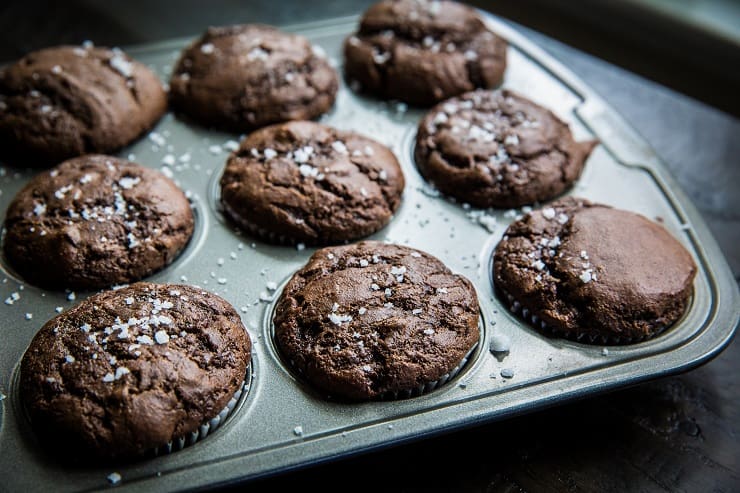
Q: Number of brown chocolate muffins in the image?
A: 9